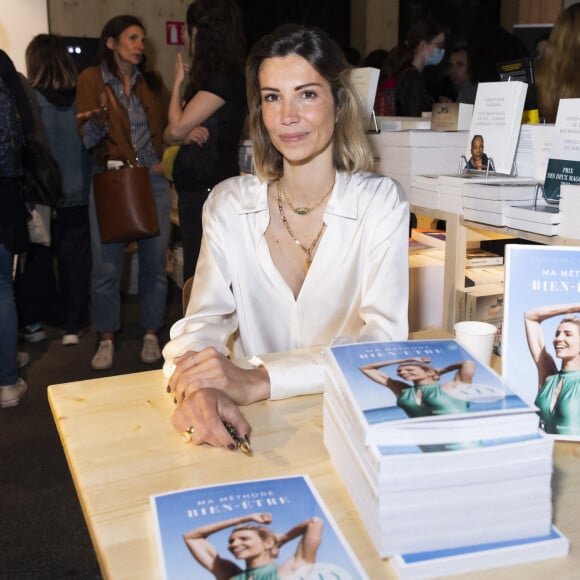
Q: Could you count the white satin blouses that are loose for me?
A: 1